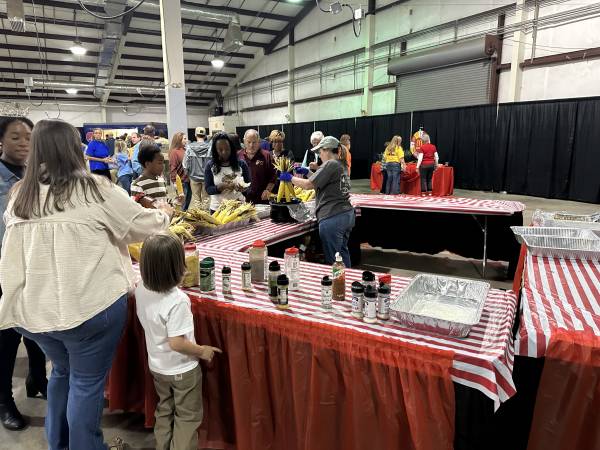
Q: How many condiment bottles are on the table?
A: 15